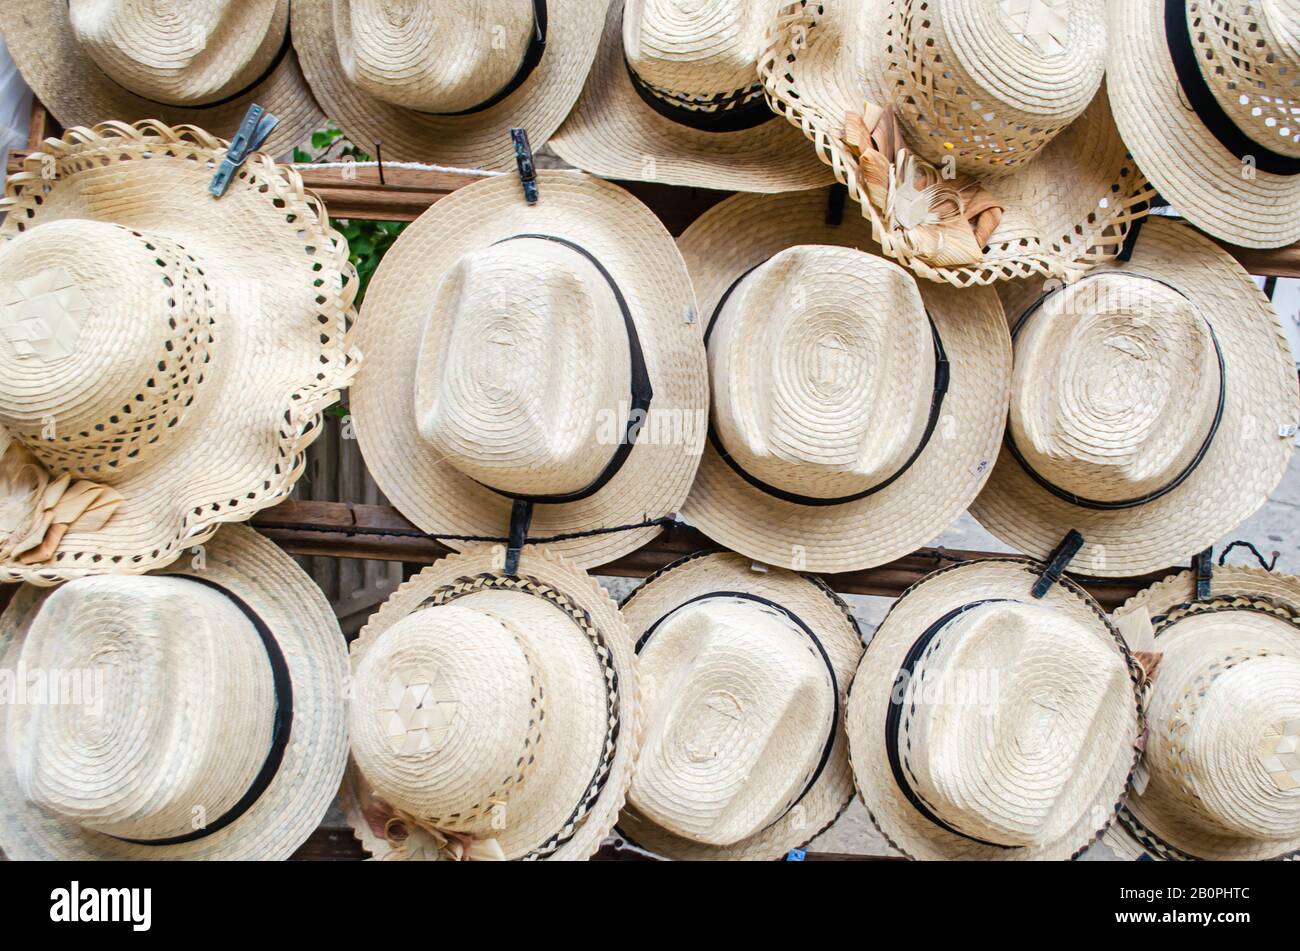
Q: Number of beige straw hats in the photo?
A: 14